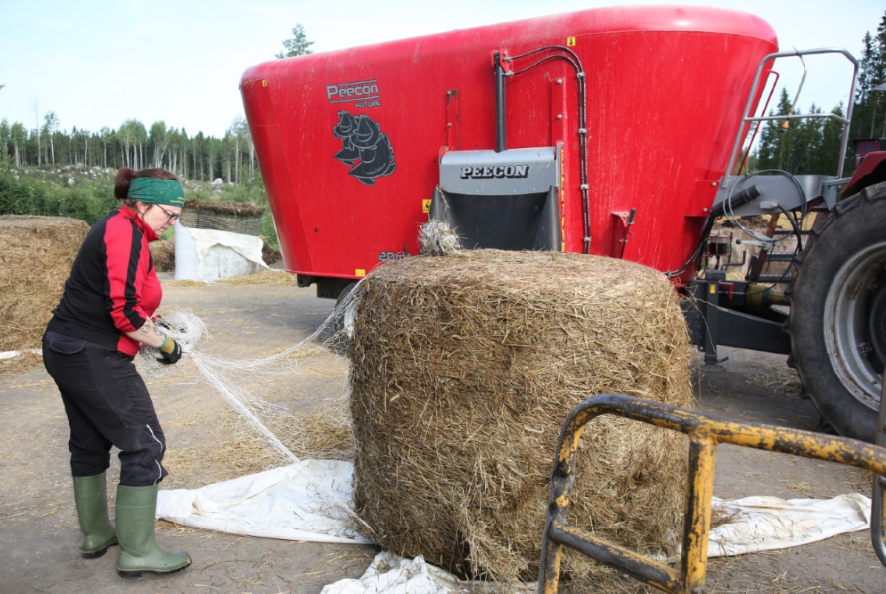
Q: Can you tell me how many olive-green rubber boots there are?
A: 2